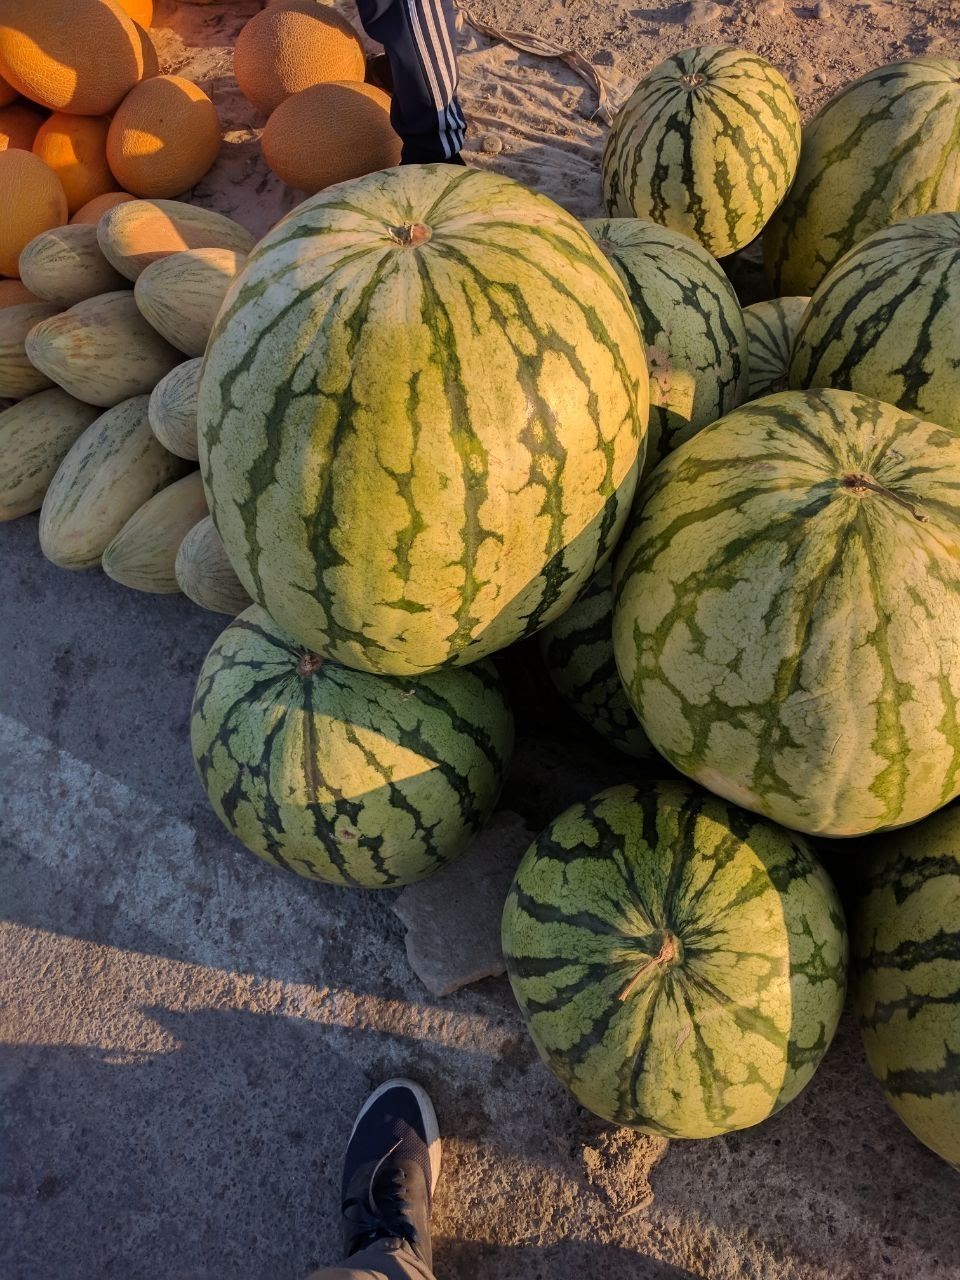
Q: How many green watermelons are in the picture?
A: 11